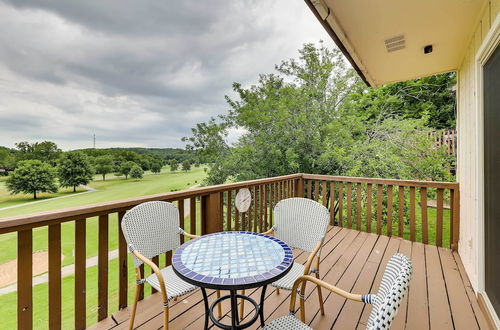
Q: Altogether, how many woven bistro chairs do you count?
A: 3